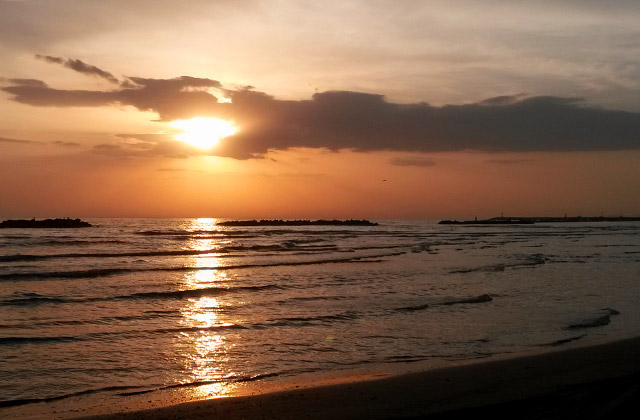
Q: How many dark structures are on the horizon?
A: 3